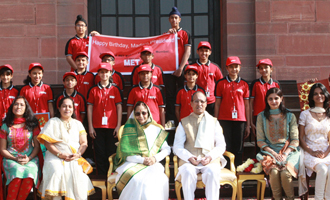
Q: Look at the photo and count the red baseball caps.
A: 12